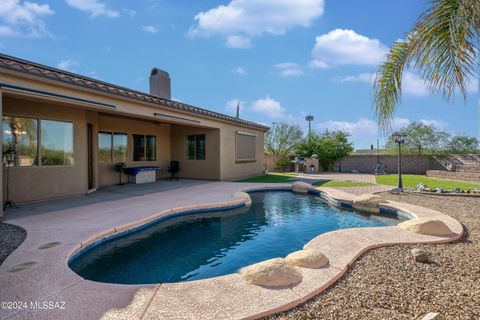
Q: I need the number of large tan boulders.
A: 6